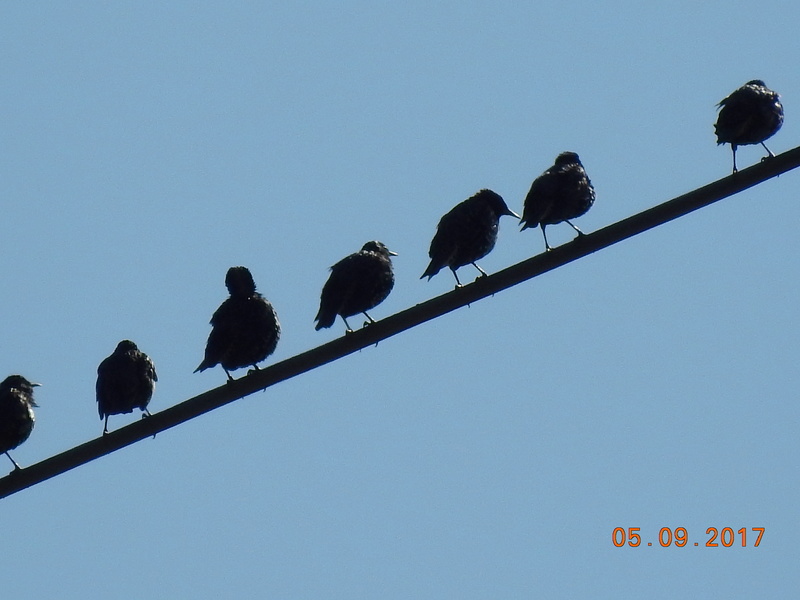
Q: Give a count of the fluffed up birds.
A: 7